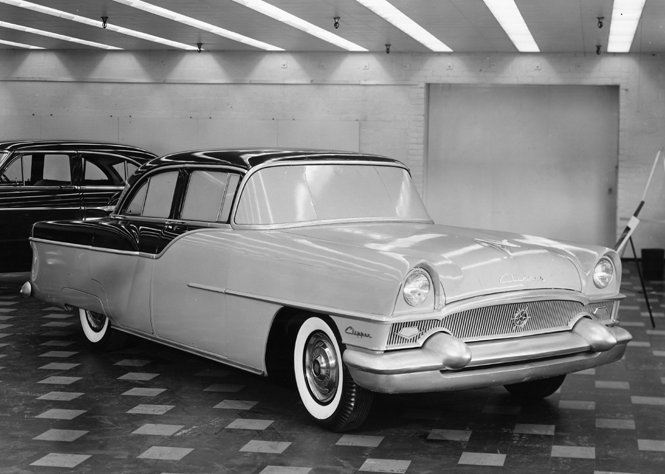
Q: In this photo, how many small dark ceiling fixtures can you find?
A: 6